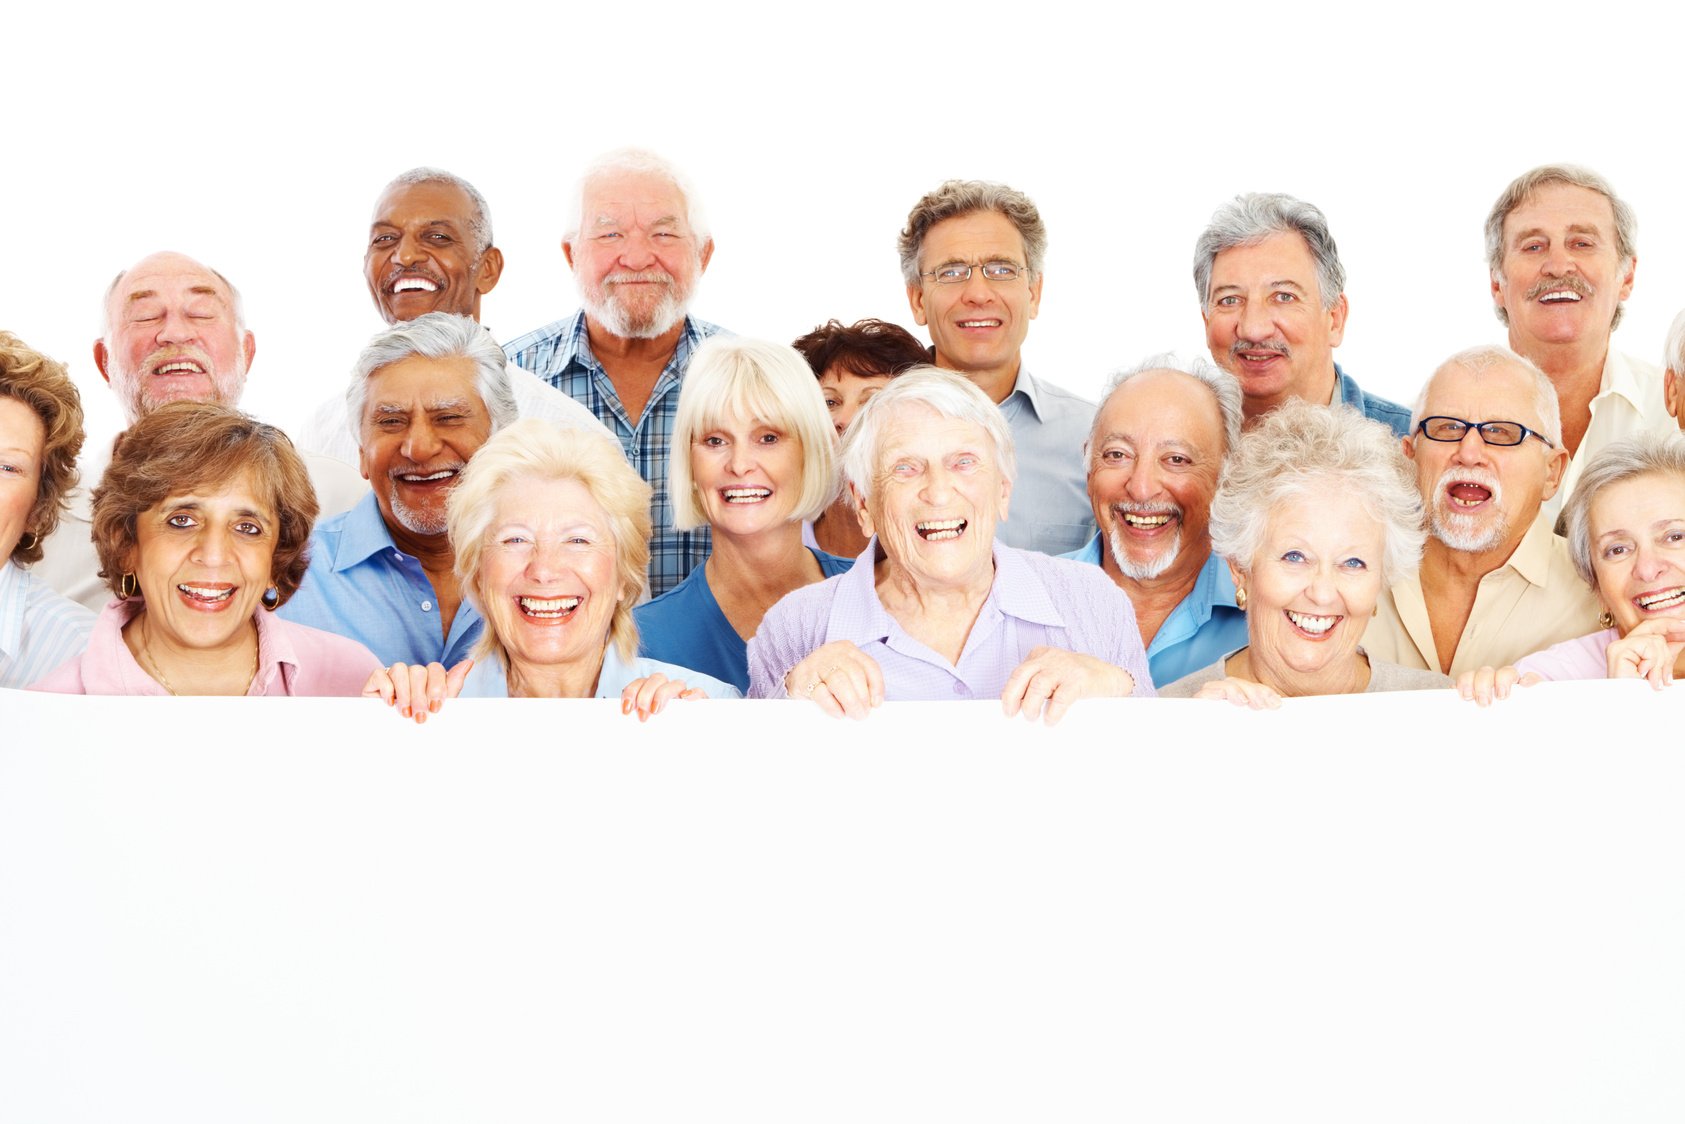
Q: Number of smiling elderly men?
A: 9